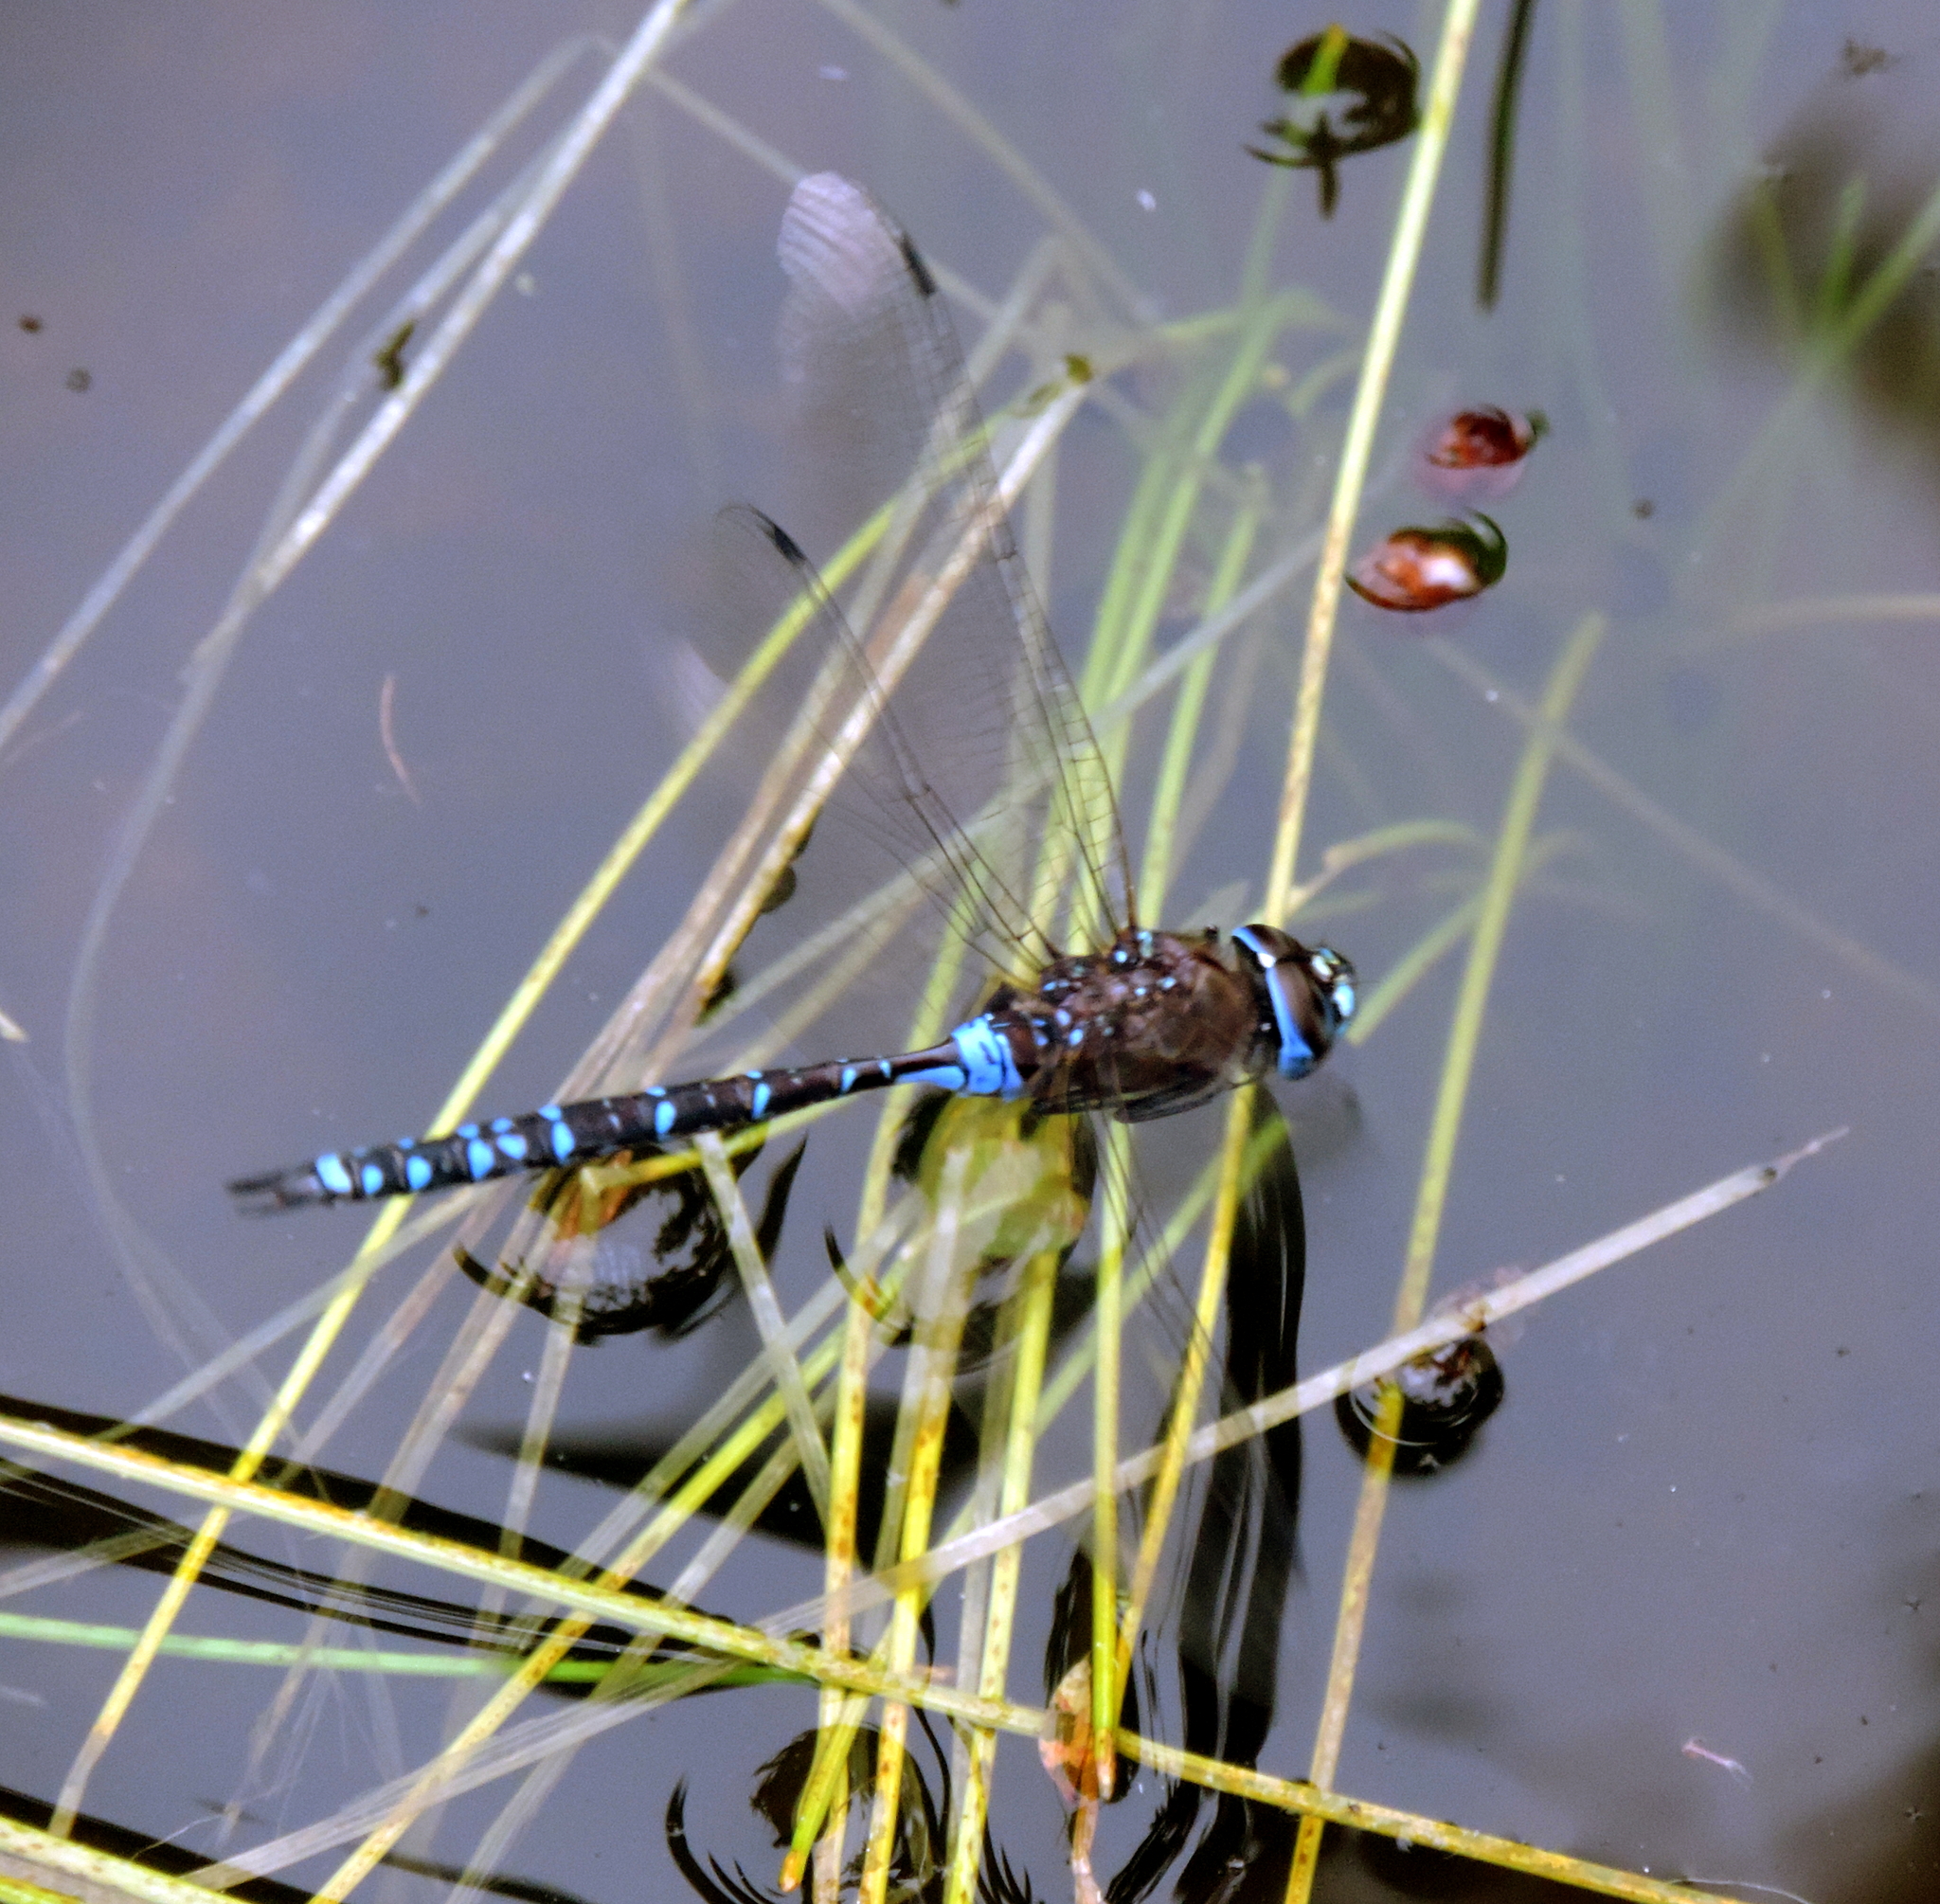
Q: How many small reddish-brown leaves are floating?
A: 2